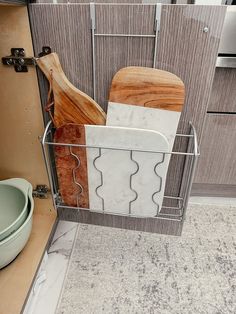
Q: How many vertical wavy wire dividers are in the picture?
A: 4